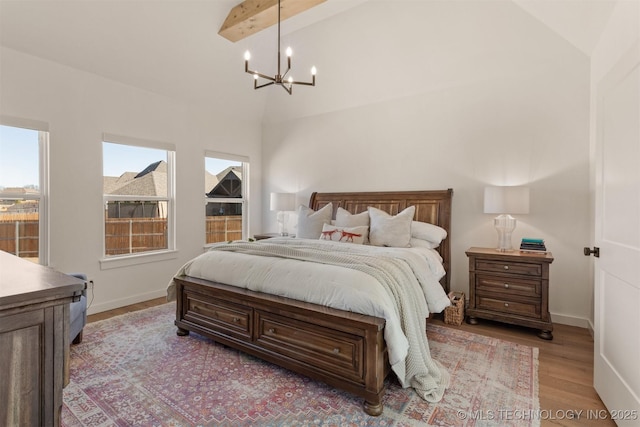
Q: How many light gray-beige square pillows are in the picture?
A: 3